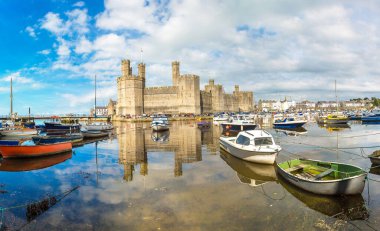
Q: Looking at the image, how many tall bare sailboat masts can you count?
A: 3